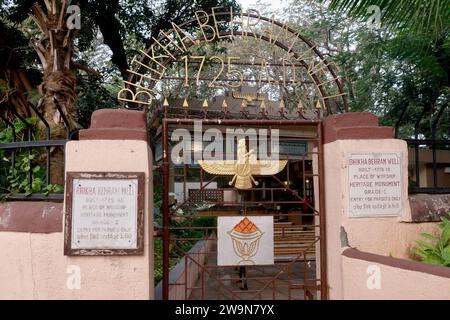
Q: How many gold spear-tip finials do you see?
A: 9